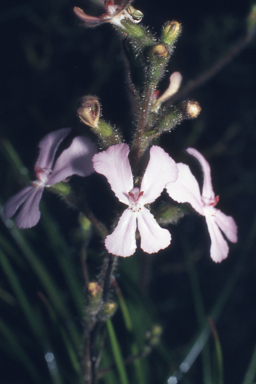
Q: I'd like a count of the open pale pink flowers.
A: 3